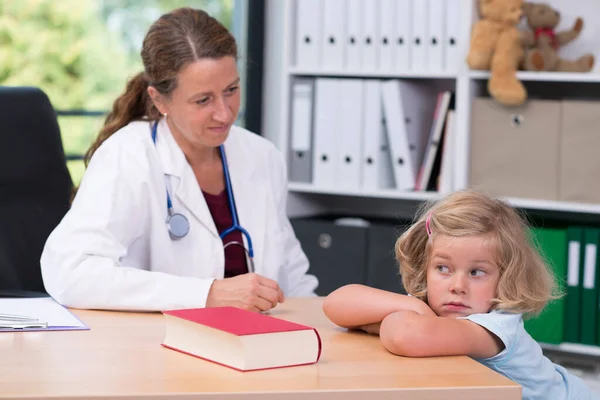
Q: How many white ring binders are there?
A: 13